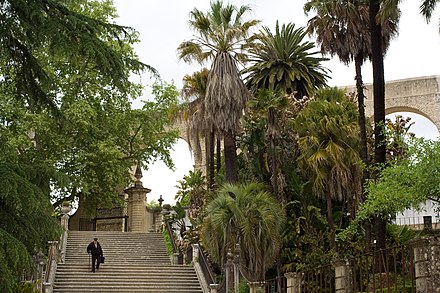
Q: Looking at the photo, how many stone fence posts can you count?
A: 4